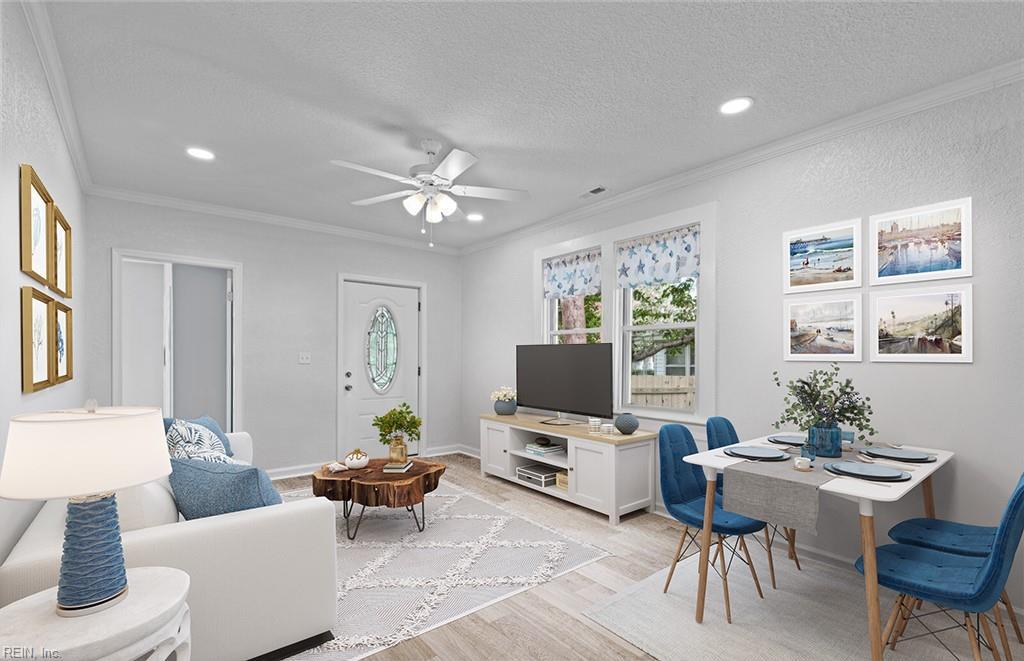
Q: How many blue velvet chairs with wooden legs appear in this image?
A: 4